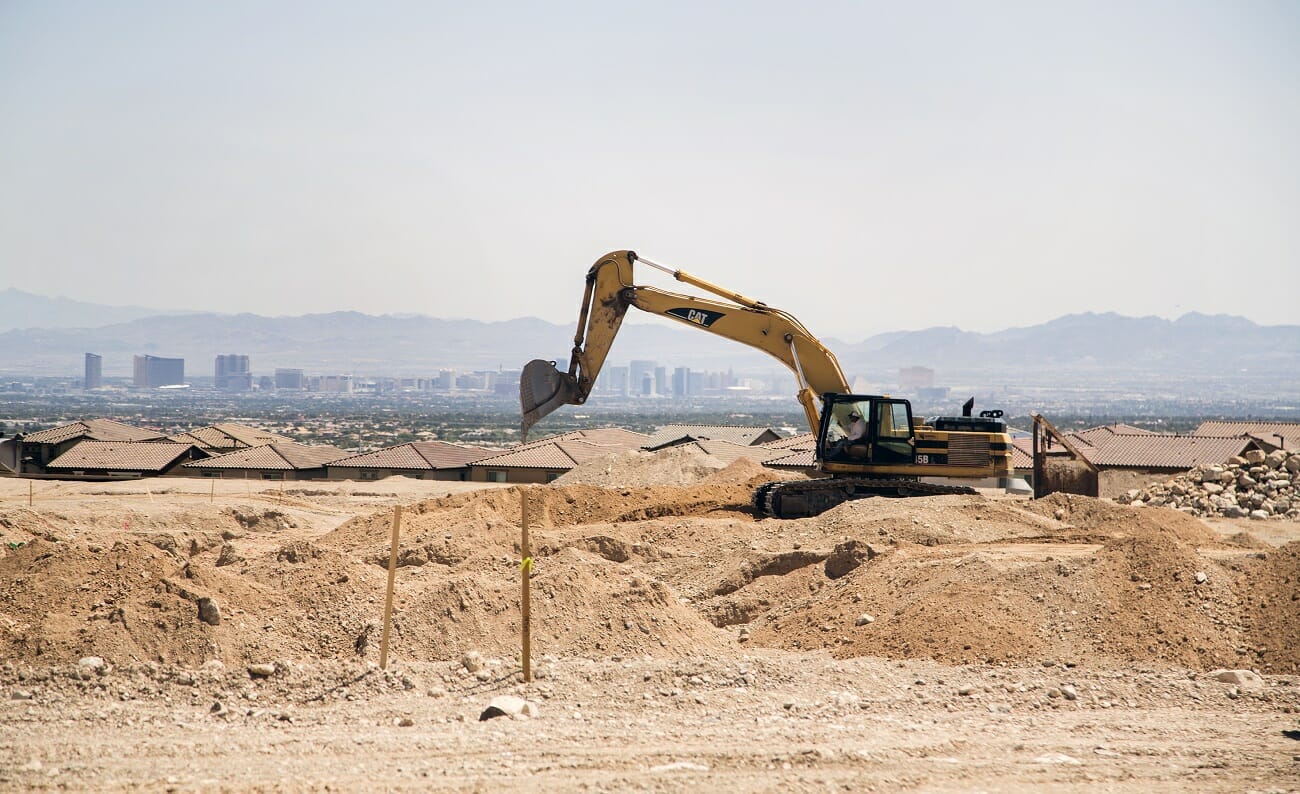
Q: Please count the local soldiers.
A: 0